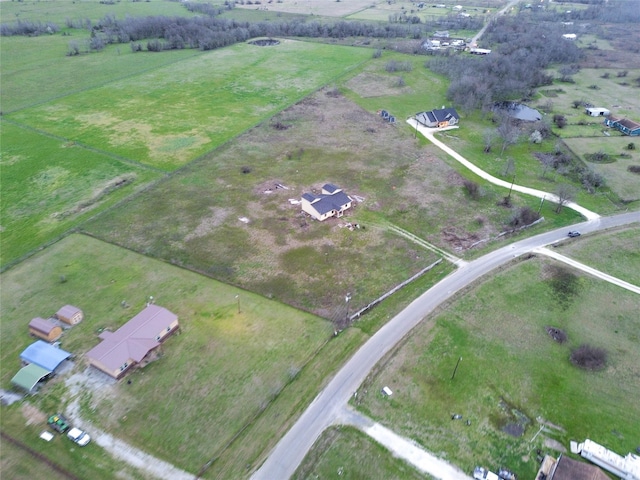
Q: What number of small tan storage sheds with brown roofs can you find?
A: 2